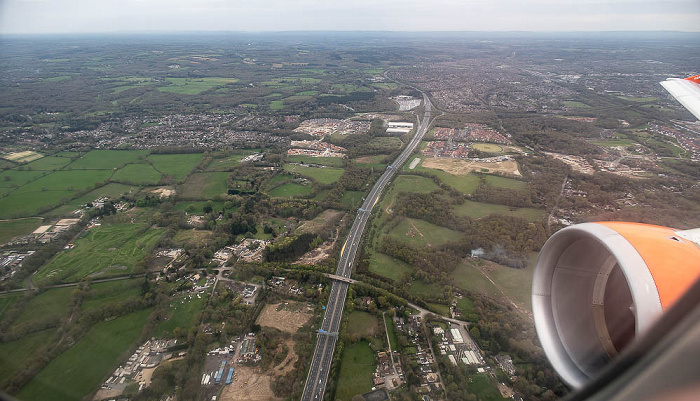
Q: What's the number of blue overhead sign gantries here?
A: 3